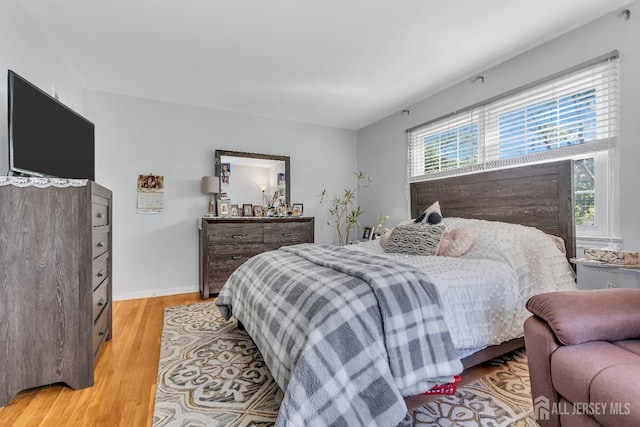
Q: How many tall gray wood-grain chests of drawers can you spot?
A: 1